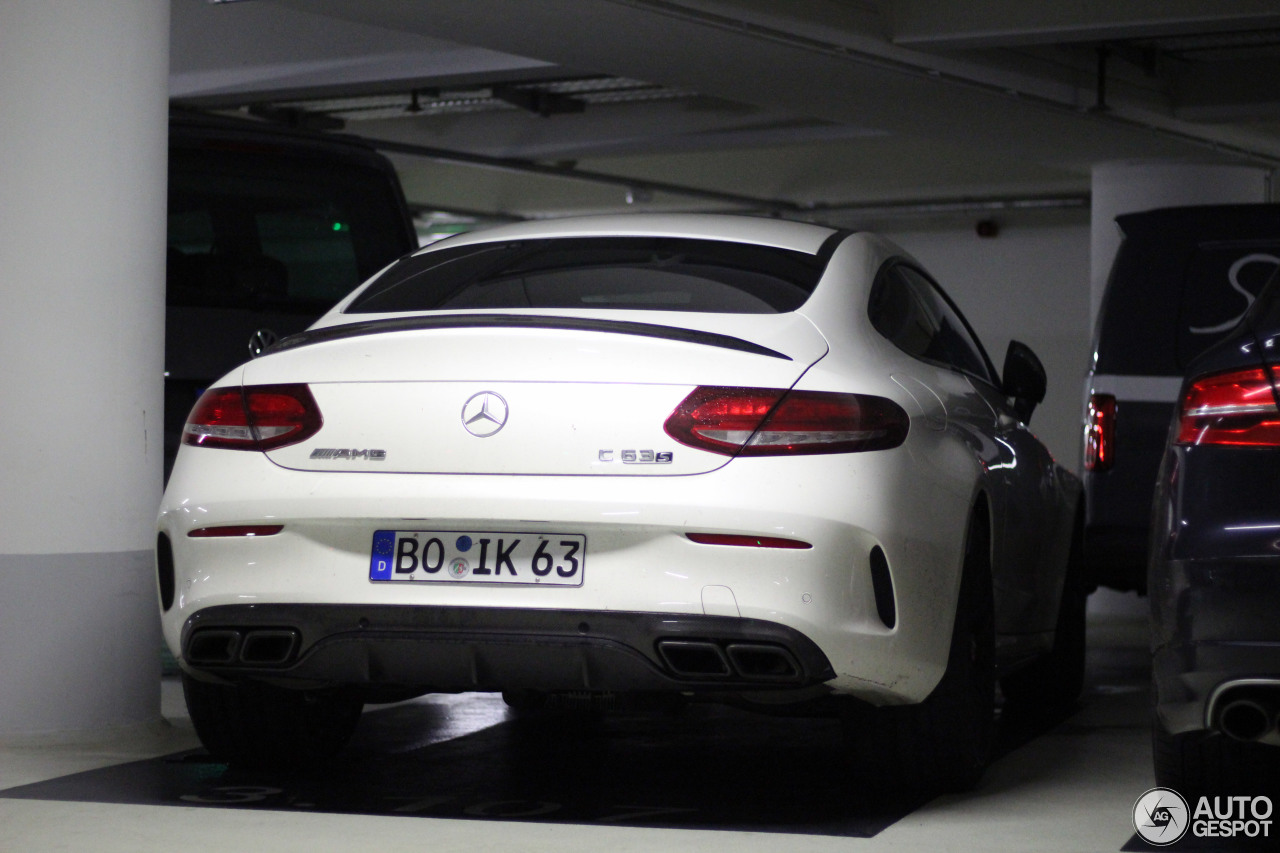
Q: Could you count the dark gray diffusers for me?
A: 1